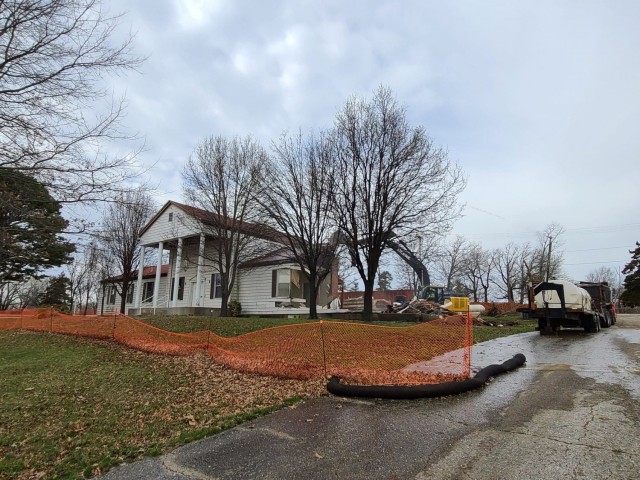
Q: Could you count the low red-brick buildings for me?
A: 1